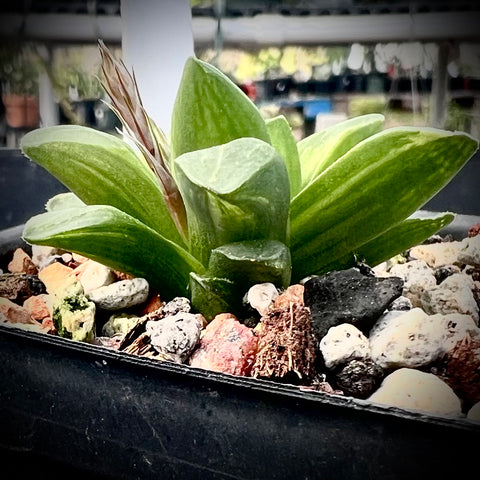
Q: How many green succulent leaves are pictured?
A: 11